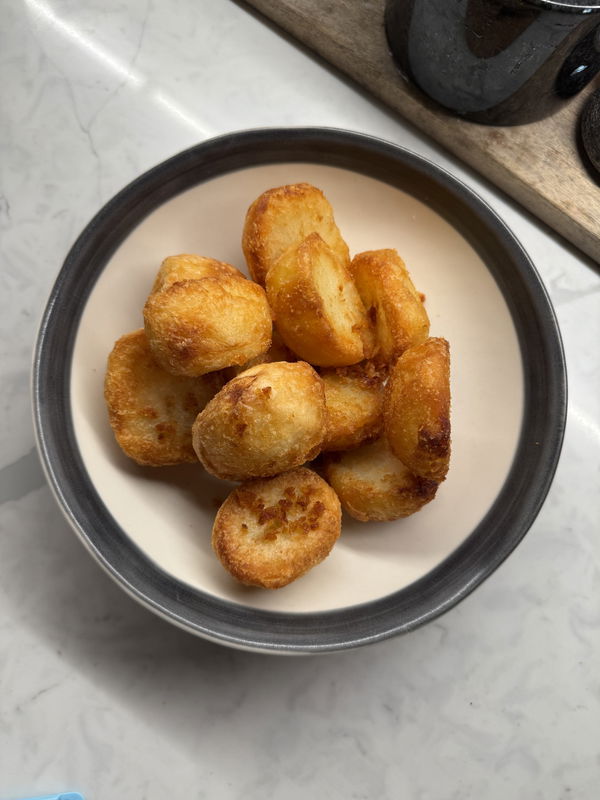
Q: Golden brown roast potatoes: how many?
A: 11